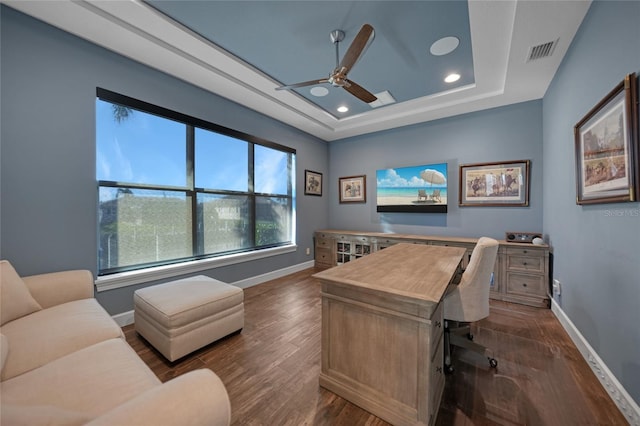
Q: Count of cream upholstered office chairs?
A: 1